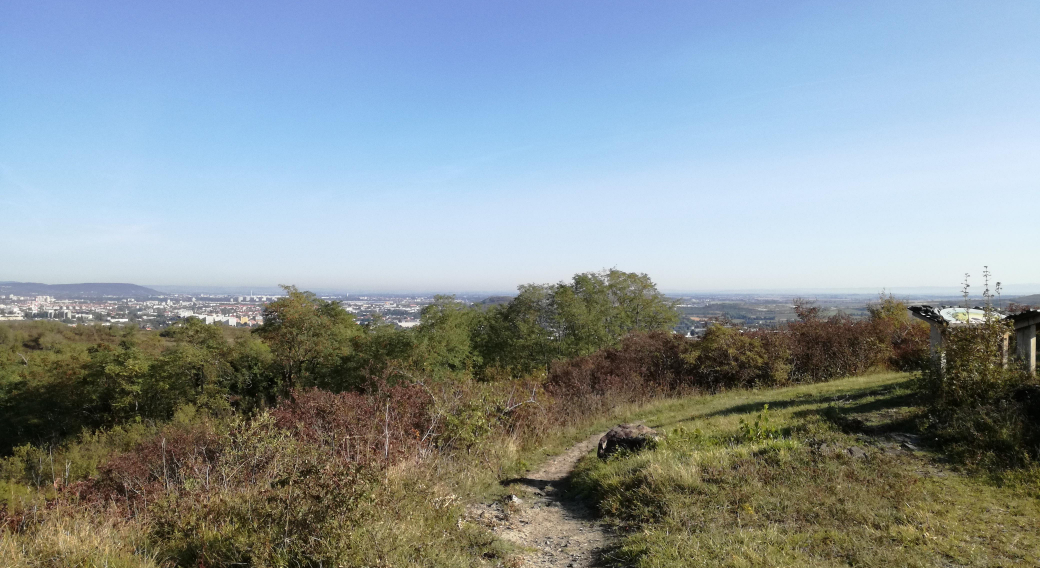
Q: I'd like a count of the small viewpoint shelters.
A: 2